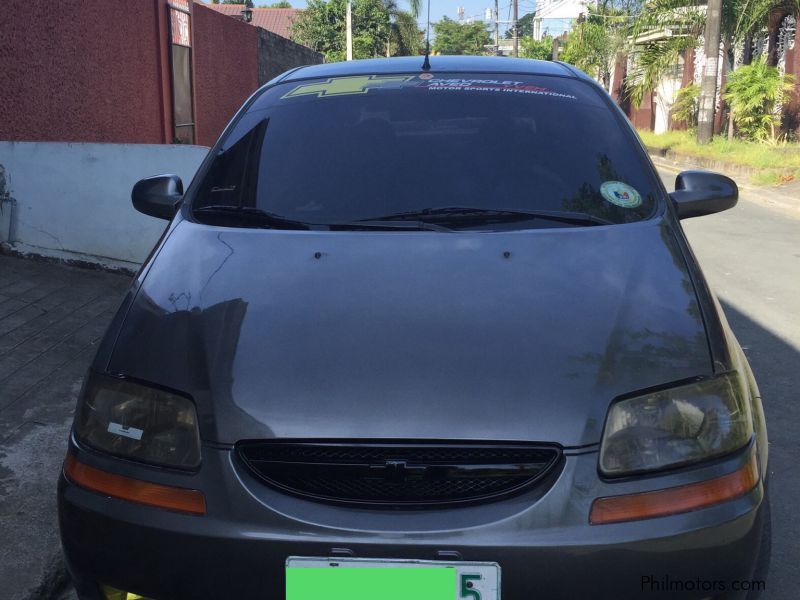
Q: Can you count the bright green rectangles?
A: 1